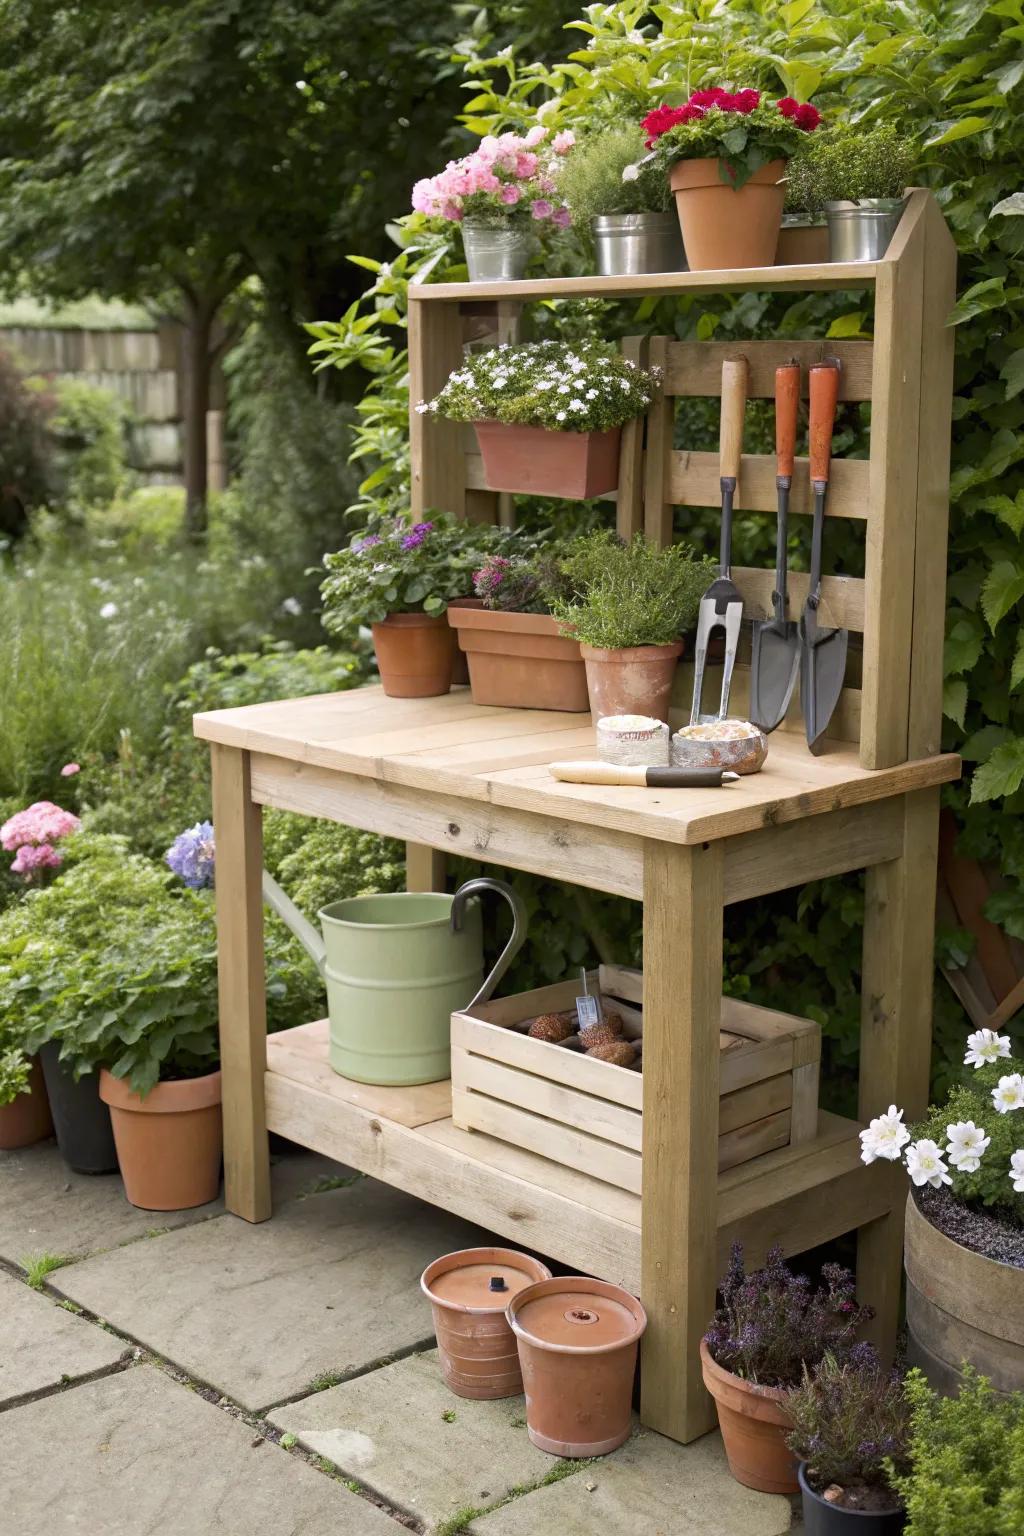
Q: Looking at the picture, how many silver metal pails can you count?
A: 3